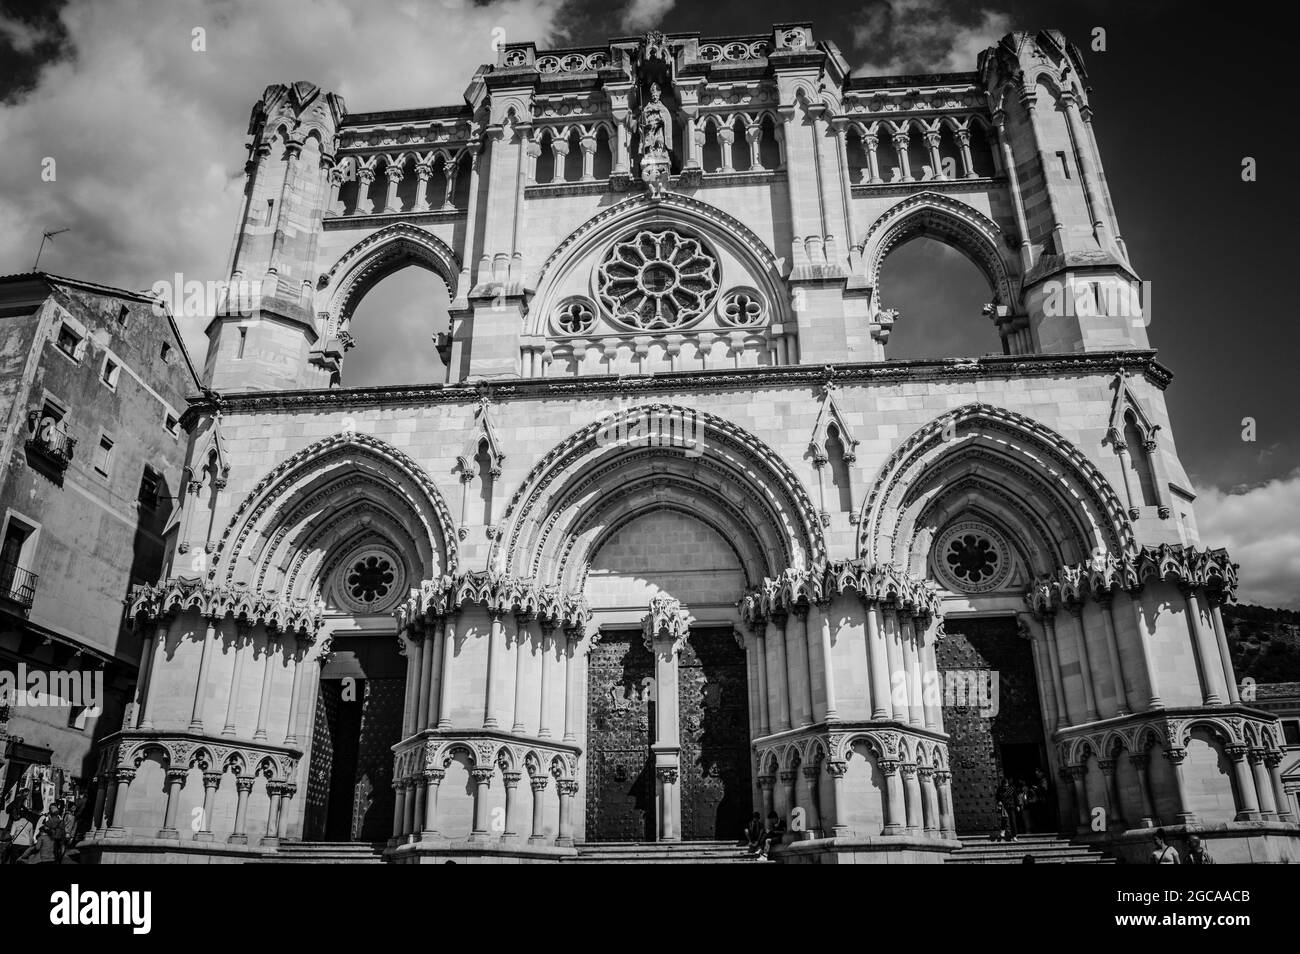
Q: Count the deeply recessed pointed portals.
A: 3